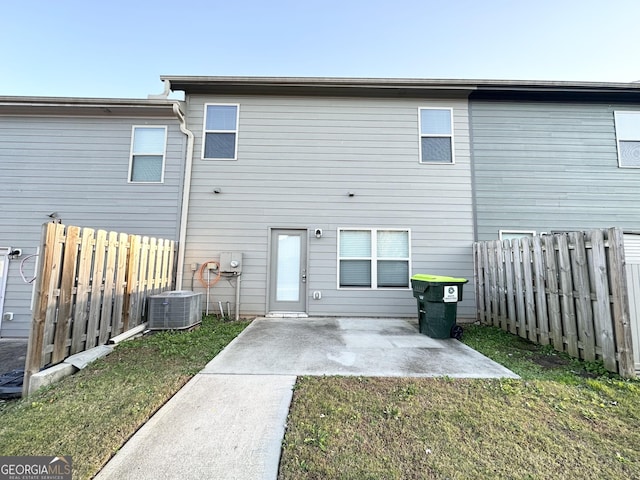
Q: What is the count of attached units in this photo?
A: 3